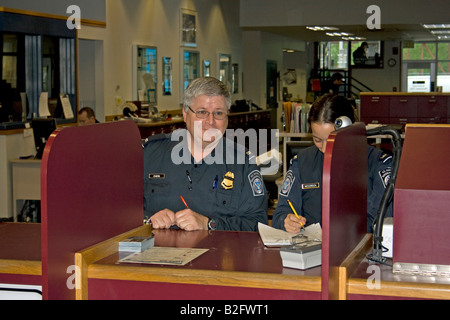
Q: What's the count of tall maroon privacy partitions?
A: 2